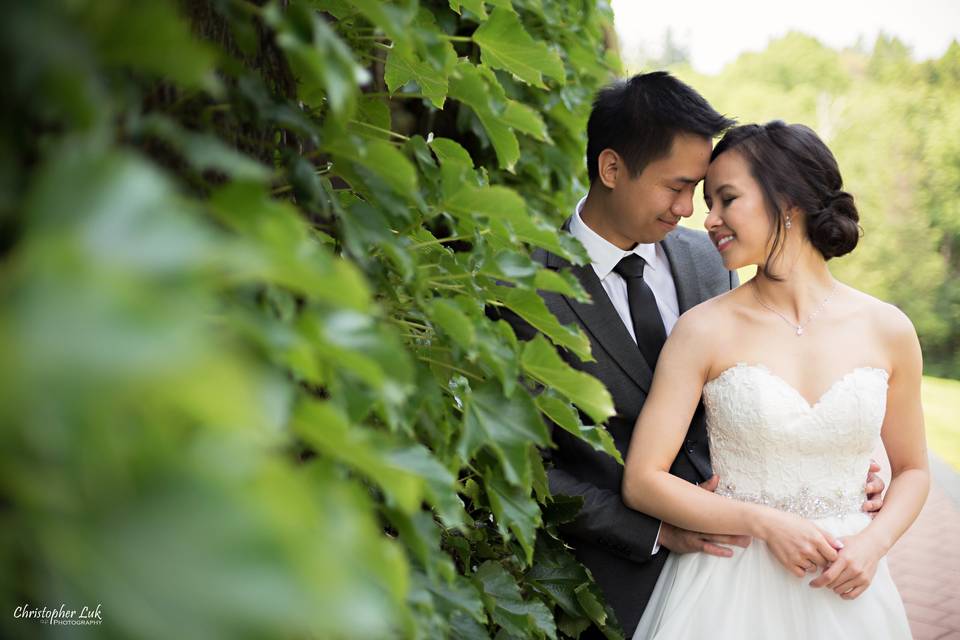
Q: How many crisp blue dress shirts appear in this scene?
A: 0